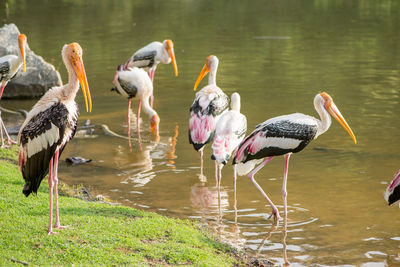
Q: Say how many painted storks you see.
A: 8